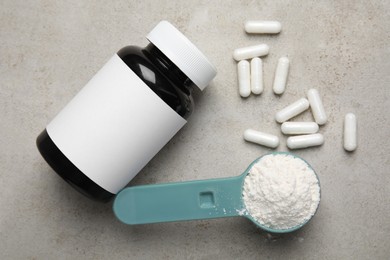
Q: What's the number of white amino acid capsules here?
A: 11